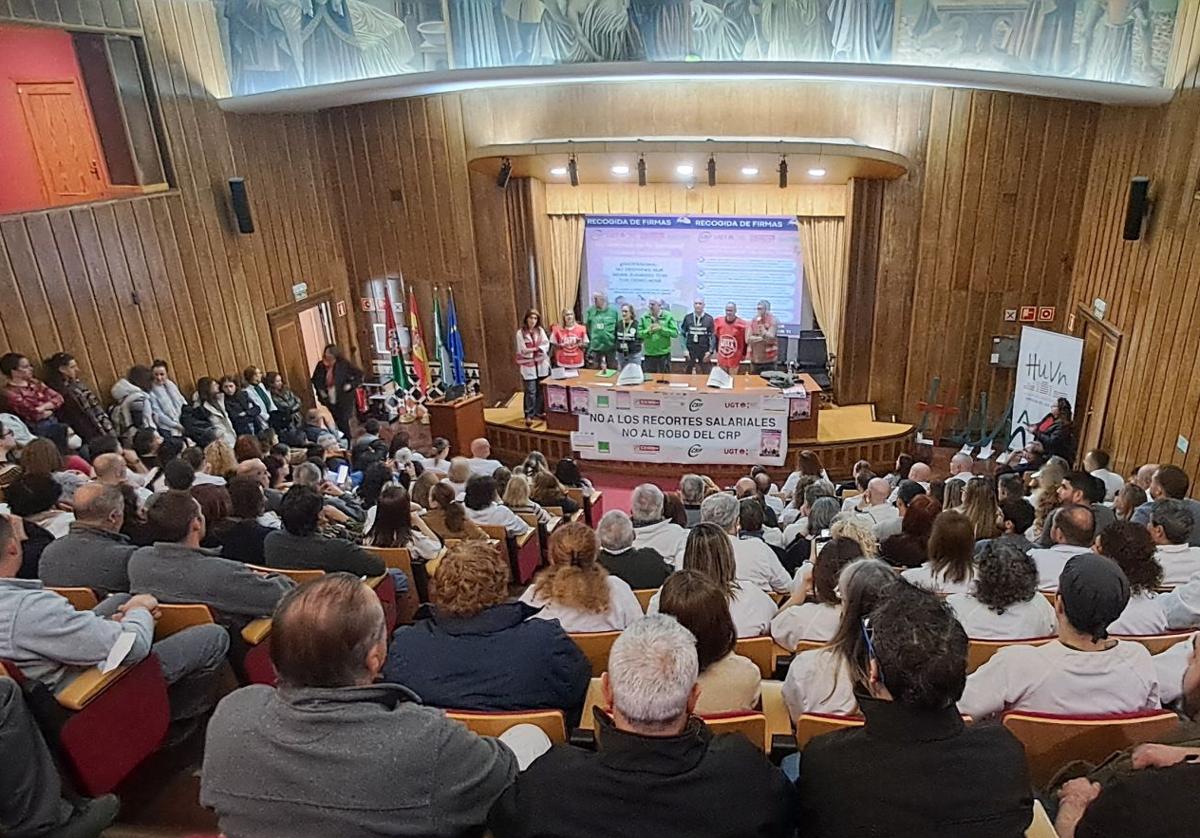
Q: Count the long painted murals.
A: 1